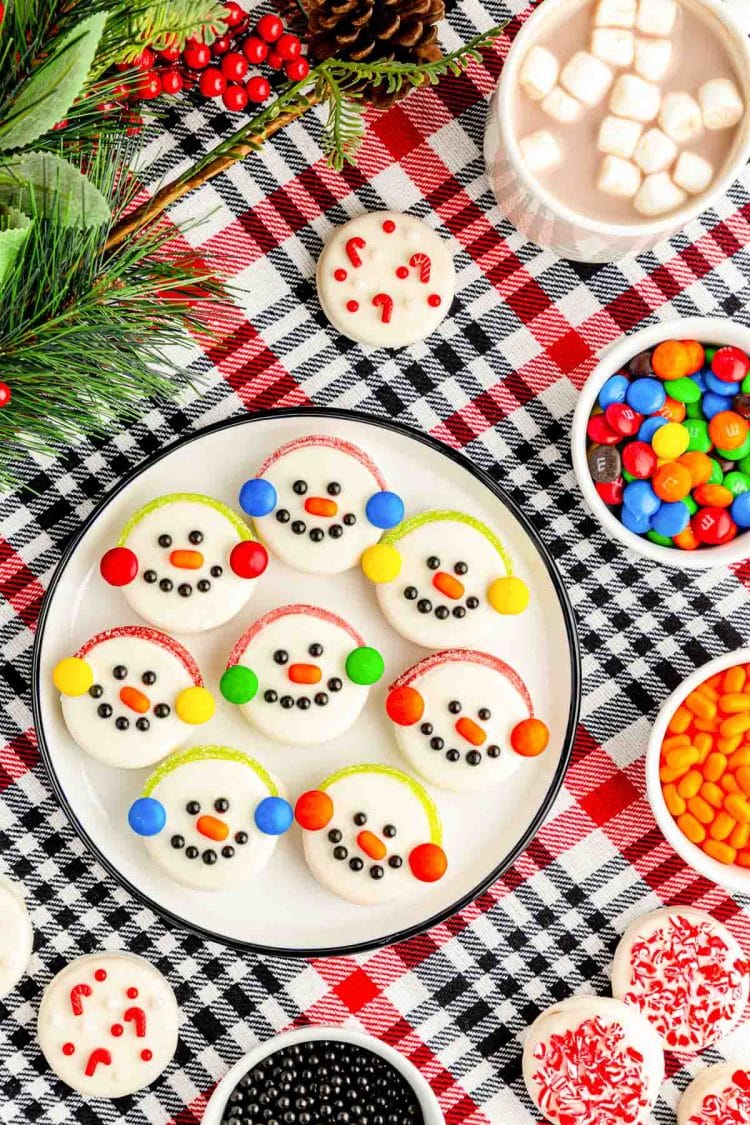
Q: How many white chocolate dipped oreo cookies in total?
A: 14